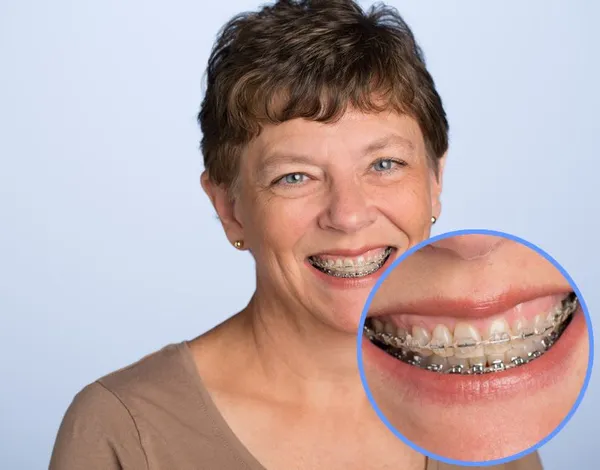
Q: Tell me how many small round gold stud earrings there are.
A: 2